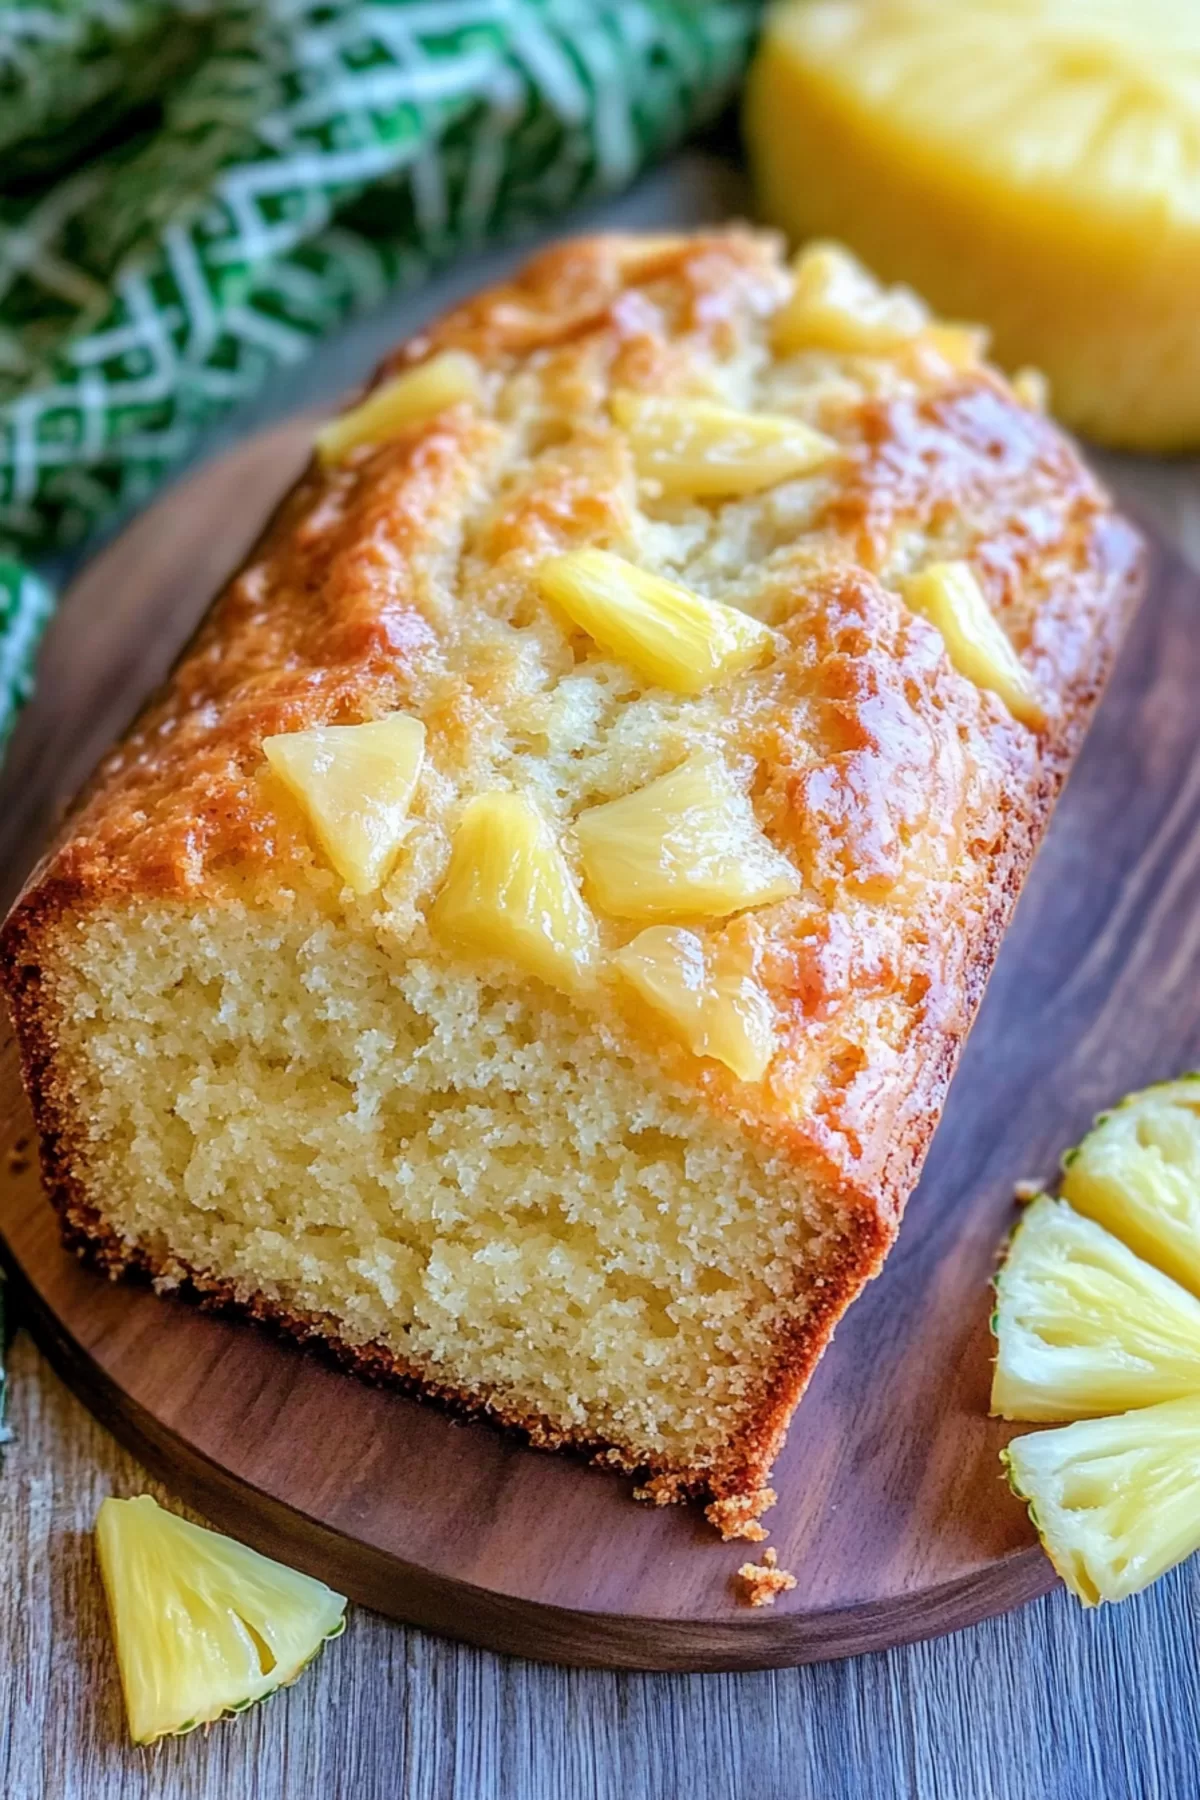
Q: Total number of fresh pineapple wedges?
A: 4